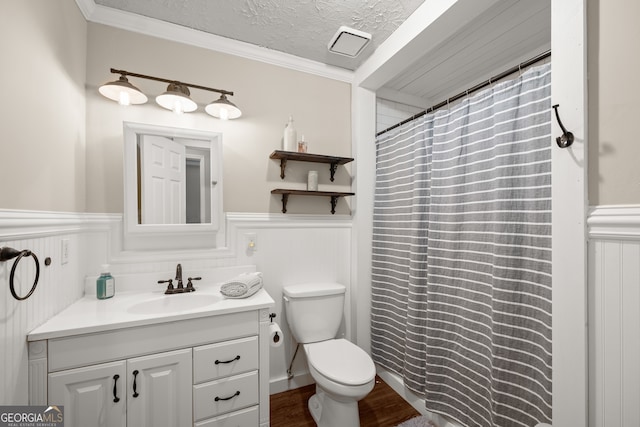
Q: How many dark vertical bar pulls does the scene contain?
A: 2